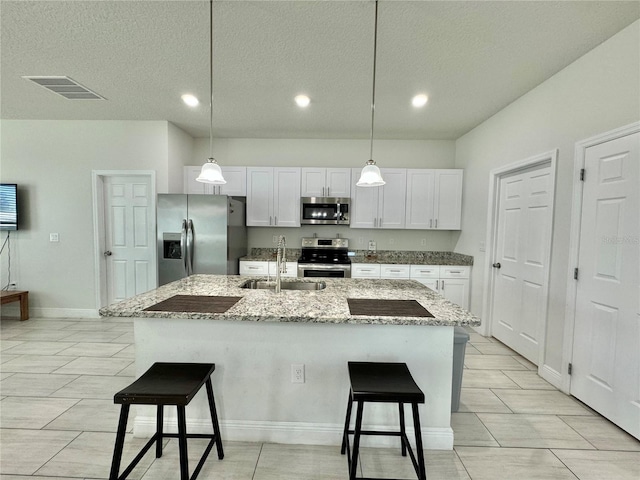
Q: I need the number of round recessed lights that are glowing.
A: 3